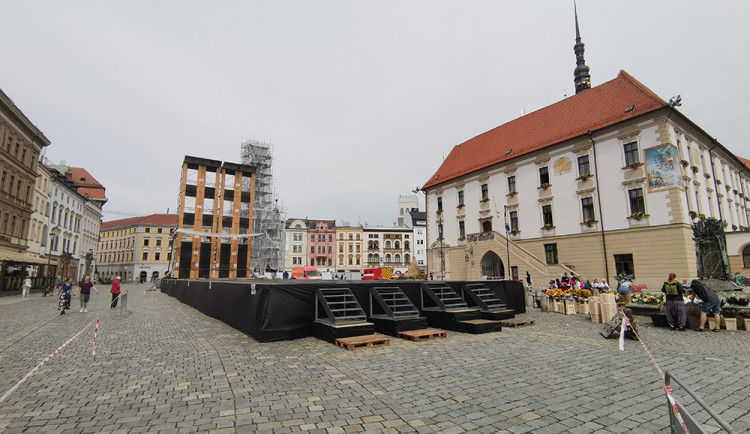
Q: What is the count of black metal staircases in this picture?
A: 4